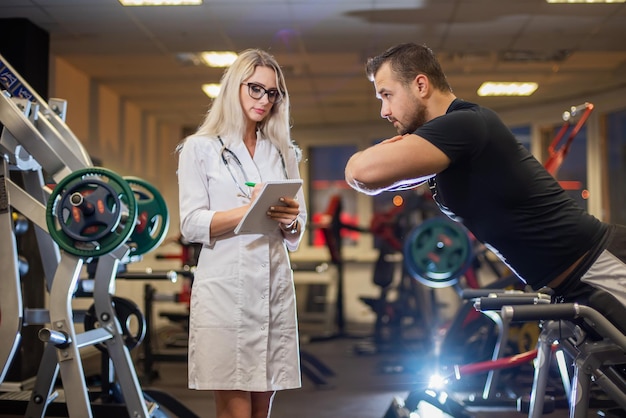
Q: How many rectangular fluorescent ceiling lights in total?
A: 5